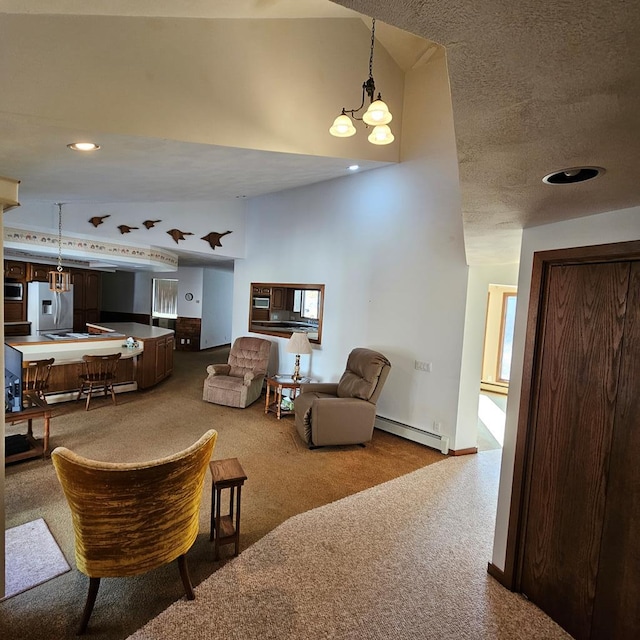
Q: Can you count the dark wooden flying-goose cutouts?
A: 5